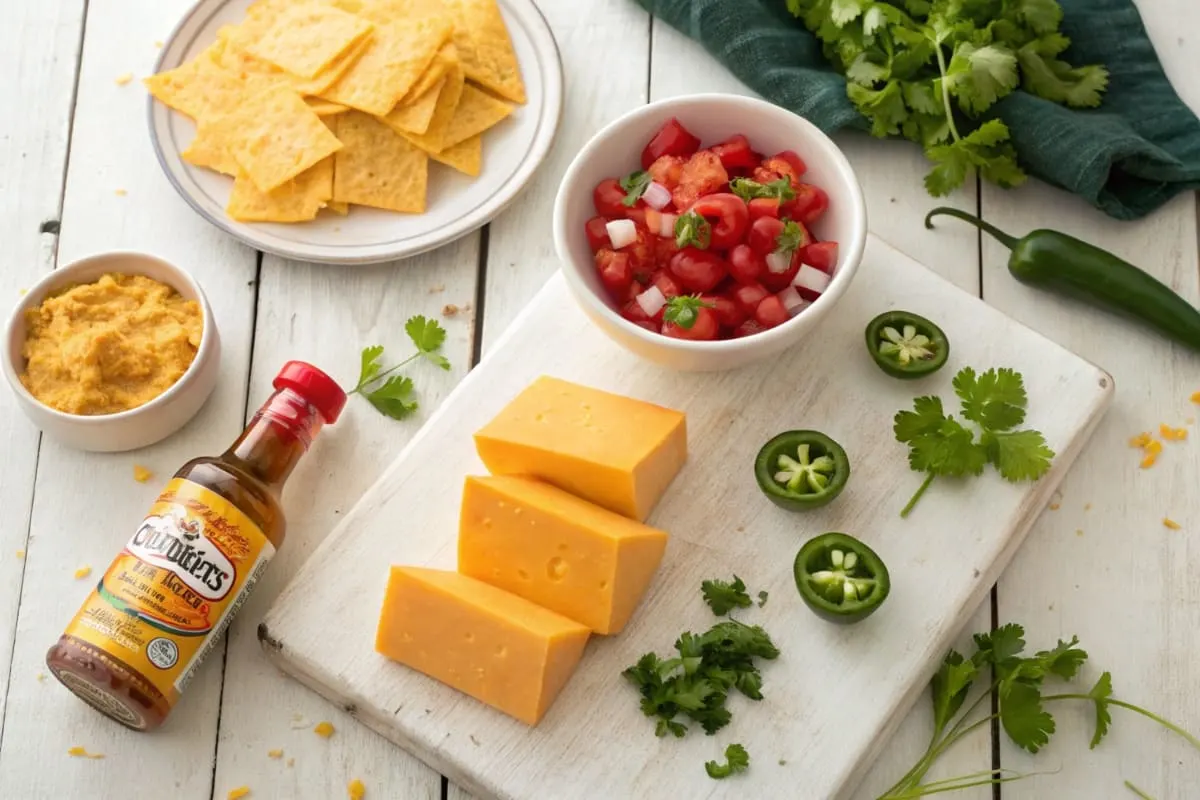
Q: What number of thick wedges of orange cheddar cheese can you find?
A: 3